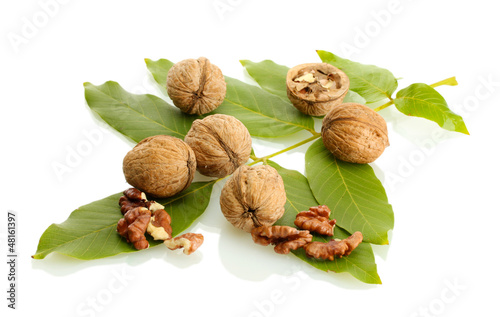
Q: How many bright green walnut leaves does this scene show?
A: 8